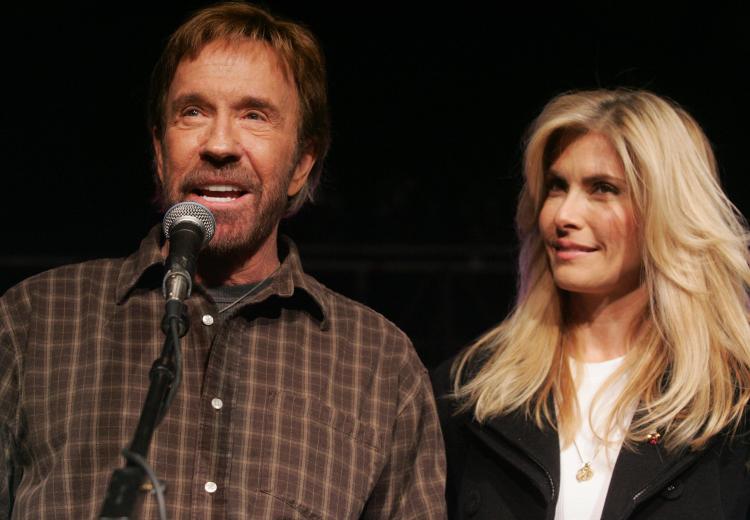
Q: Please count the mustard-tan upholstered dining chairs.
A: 0